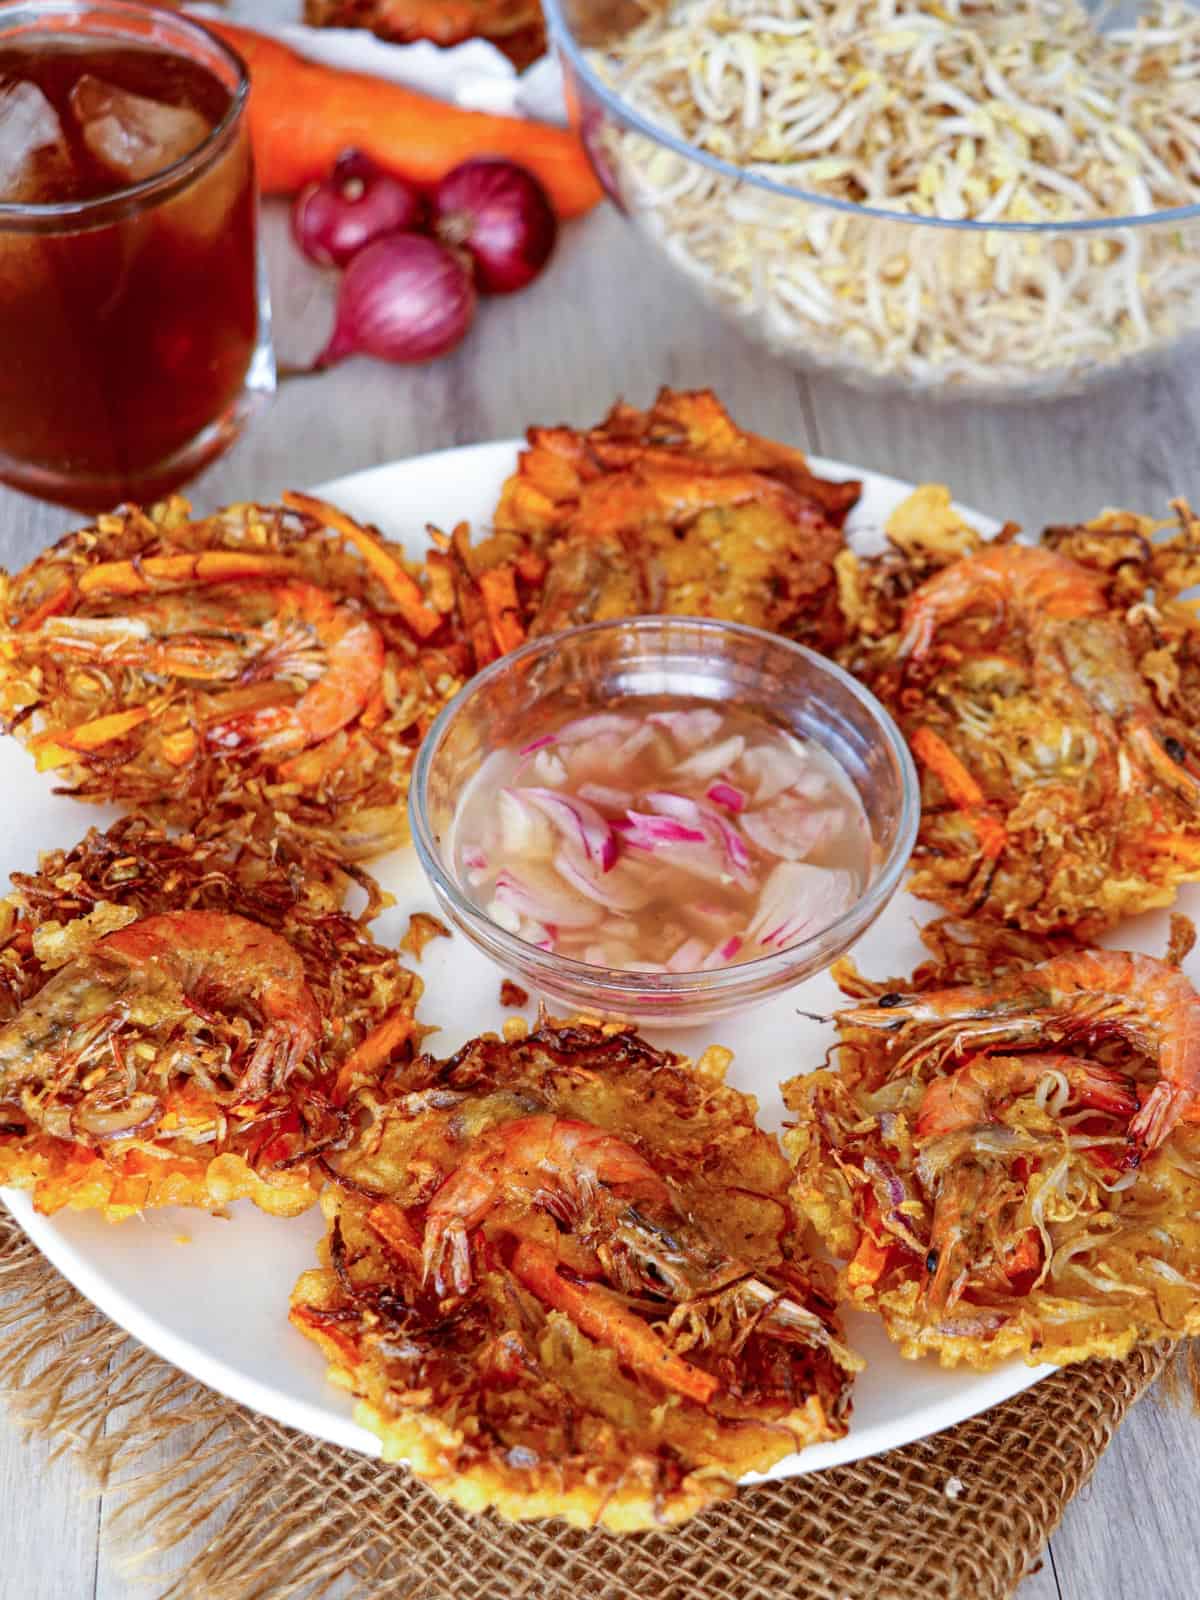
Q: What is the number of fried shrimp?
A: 7